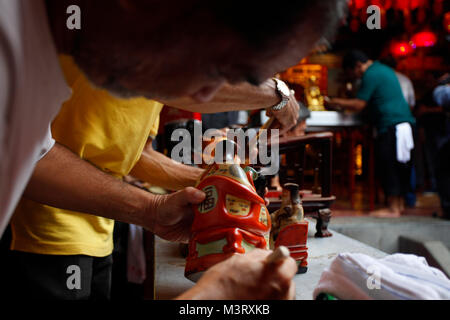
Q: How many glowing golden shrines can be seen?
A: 1